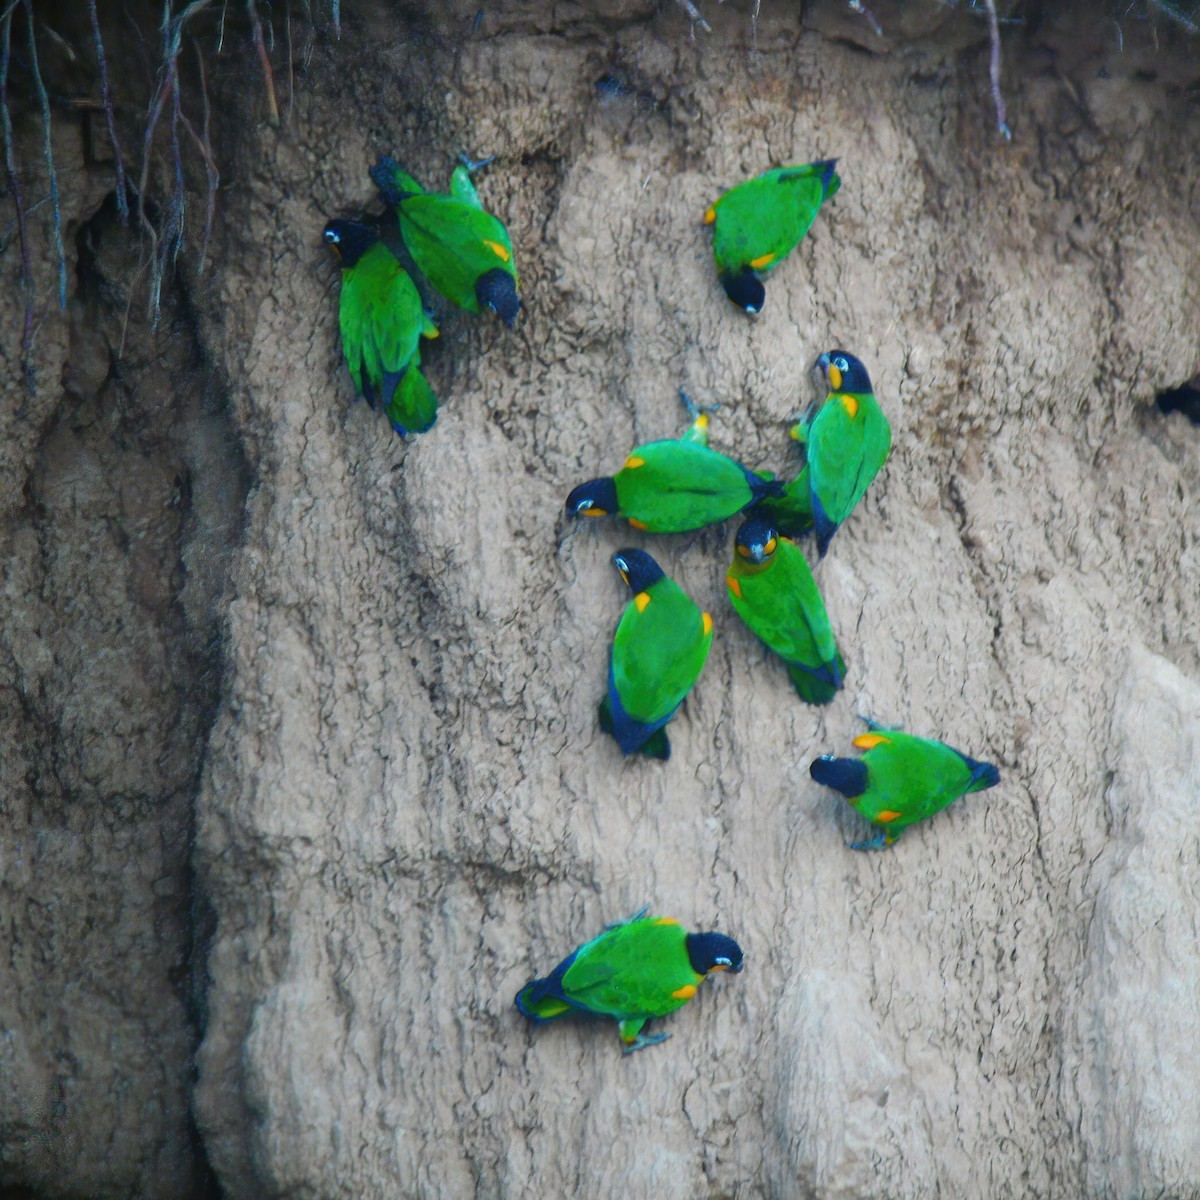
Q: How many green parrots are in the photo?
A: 9